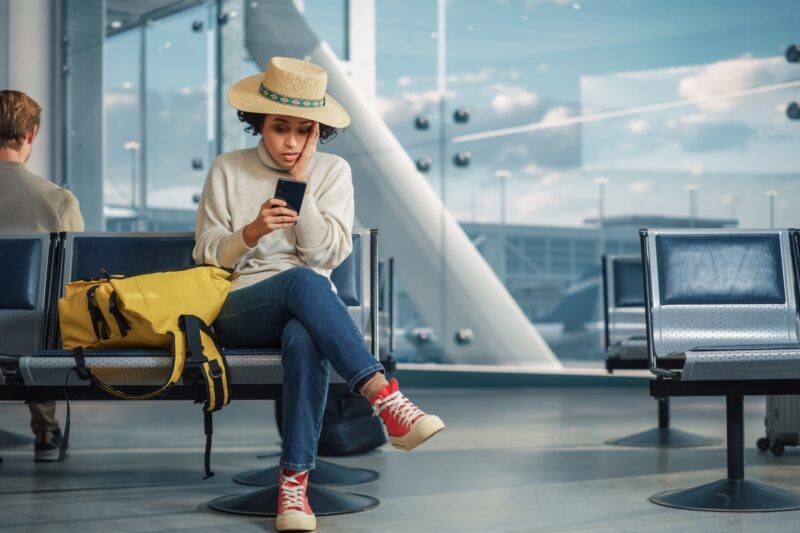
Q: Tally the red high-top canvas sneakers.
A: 2